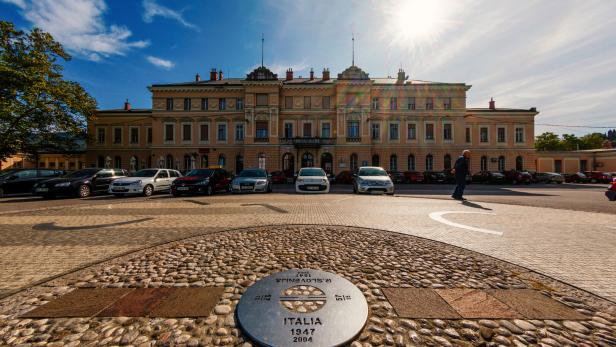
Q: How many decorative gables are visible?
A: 2